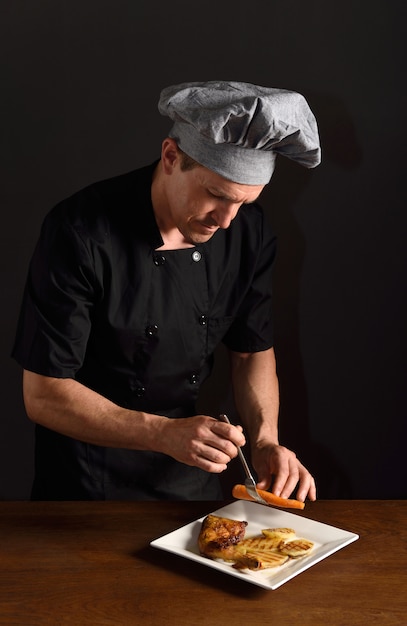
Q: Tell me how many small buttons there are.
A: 6